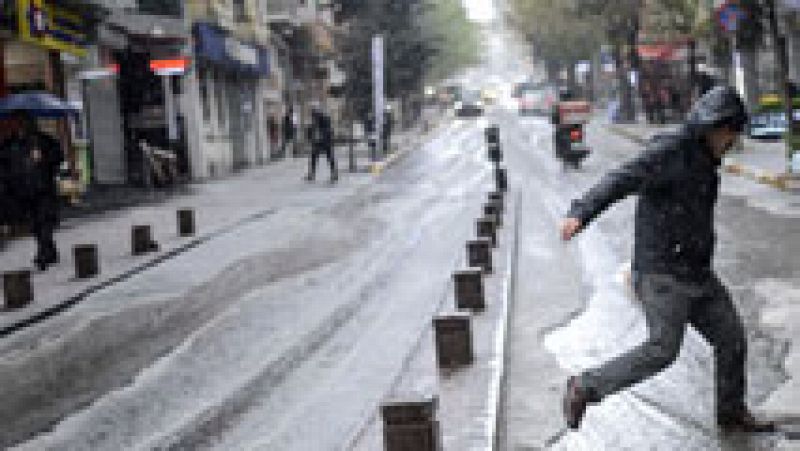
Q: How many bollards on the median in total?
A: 10